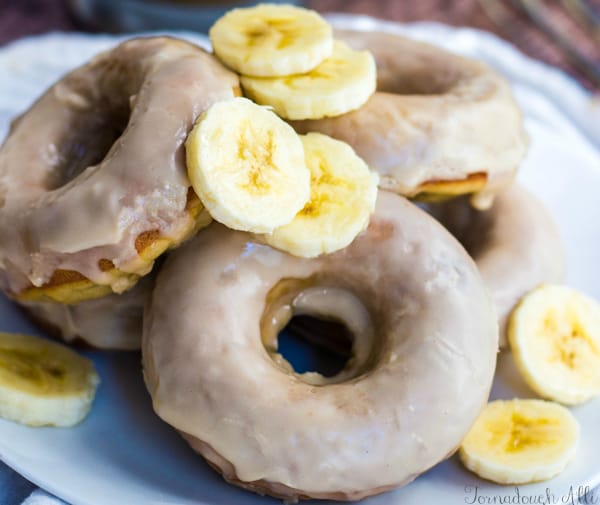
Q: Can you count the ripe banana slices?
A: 7